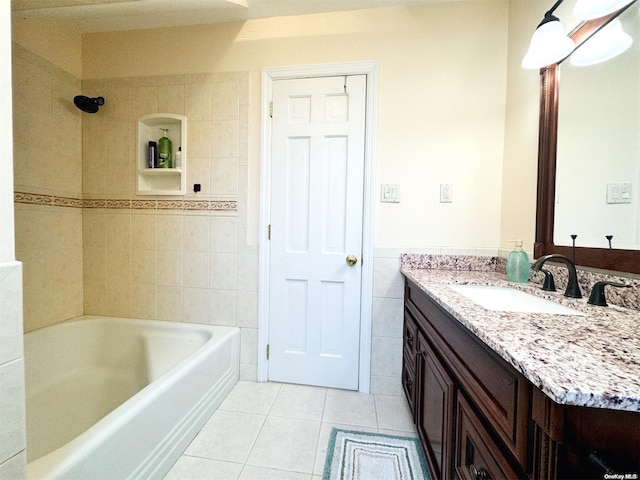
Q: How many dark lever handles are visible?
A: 2